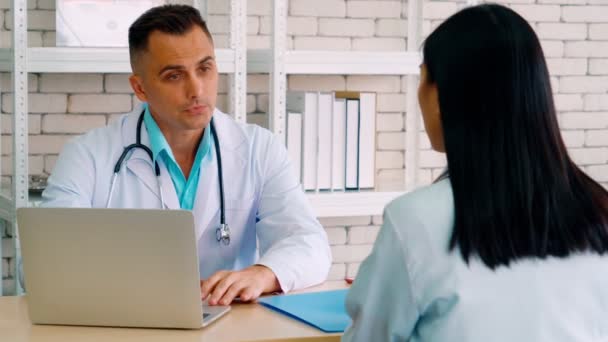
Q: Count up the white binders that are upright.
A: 6